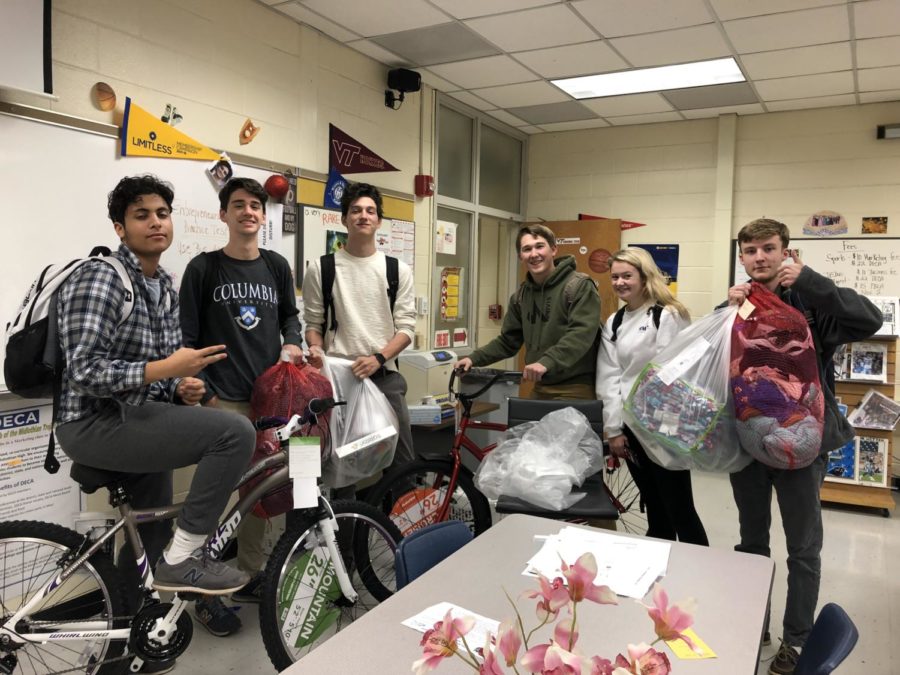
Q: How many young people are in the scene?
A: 6